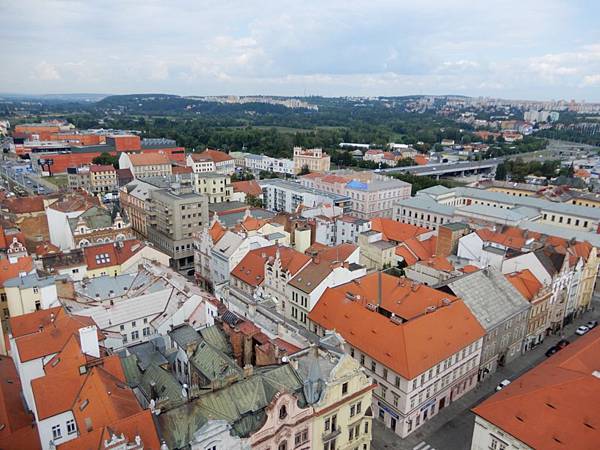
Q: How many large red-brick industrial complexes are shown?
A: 1